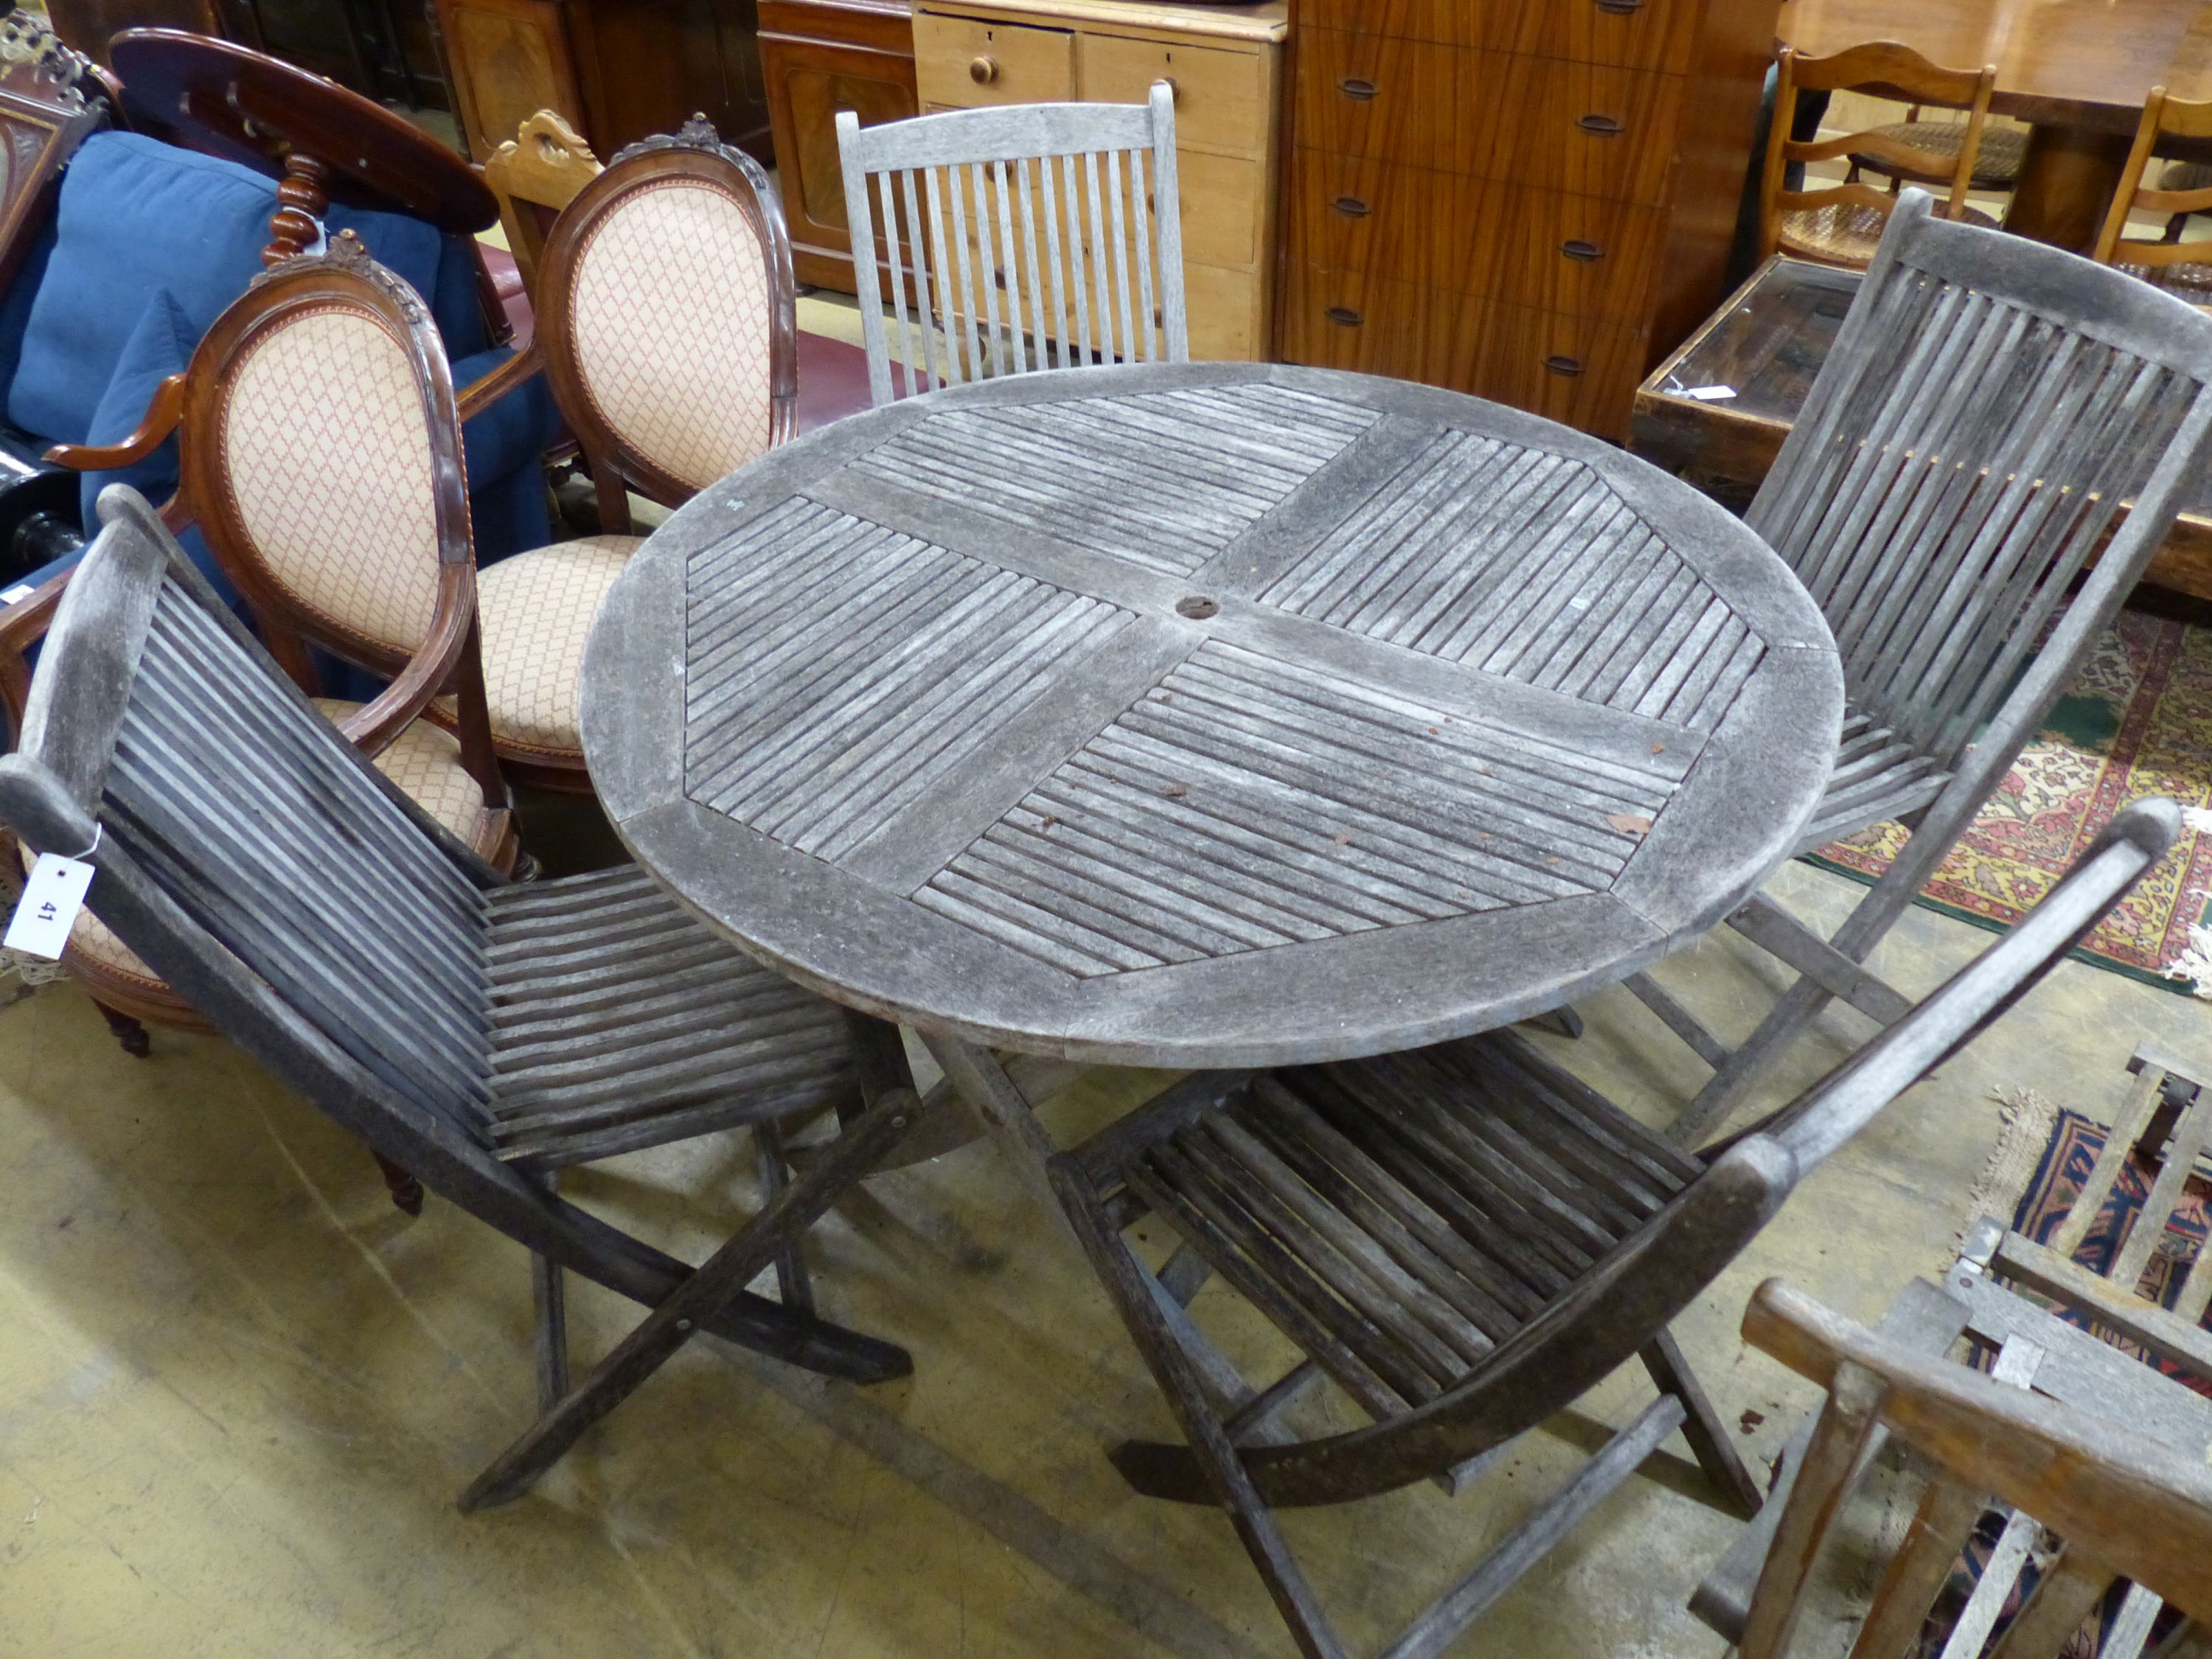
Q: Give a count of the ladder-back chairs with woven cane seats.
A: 2